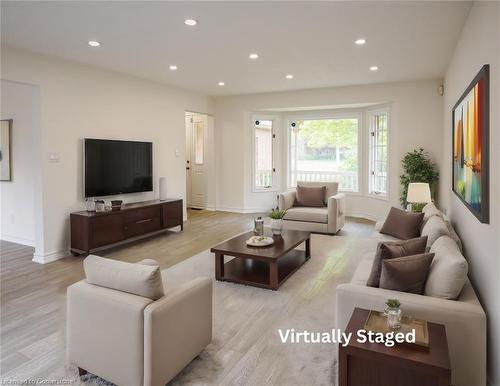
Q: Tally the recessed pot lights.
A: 8